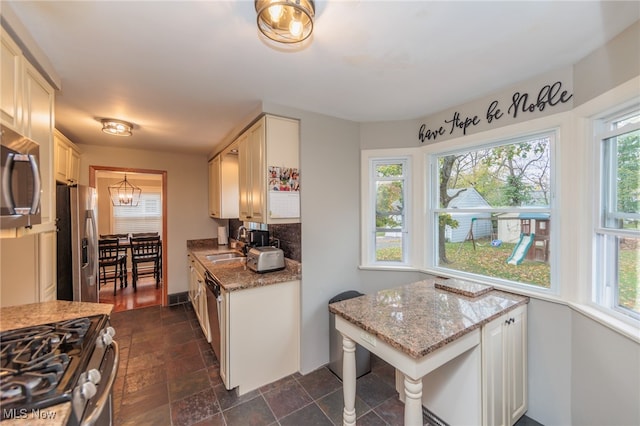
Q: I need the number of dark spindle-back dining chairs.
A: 4